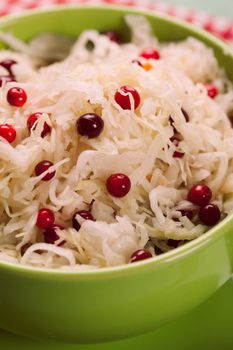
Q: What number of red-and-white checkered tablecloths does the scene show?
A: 1